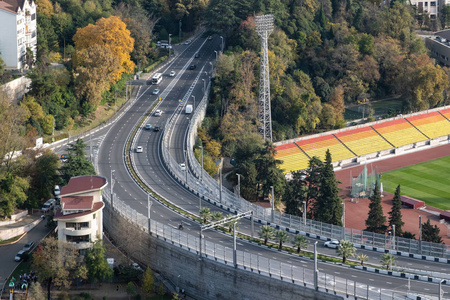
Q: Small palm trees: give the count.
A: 9